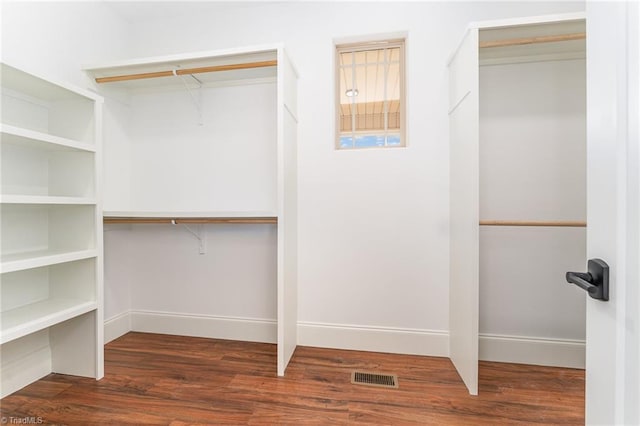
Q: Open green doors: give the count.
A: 0